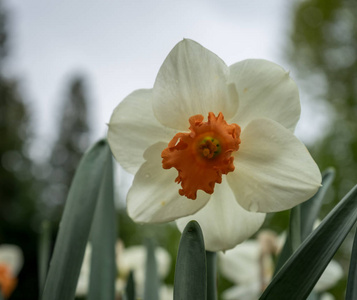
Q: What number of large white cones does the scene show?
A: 0